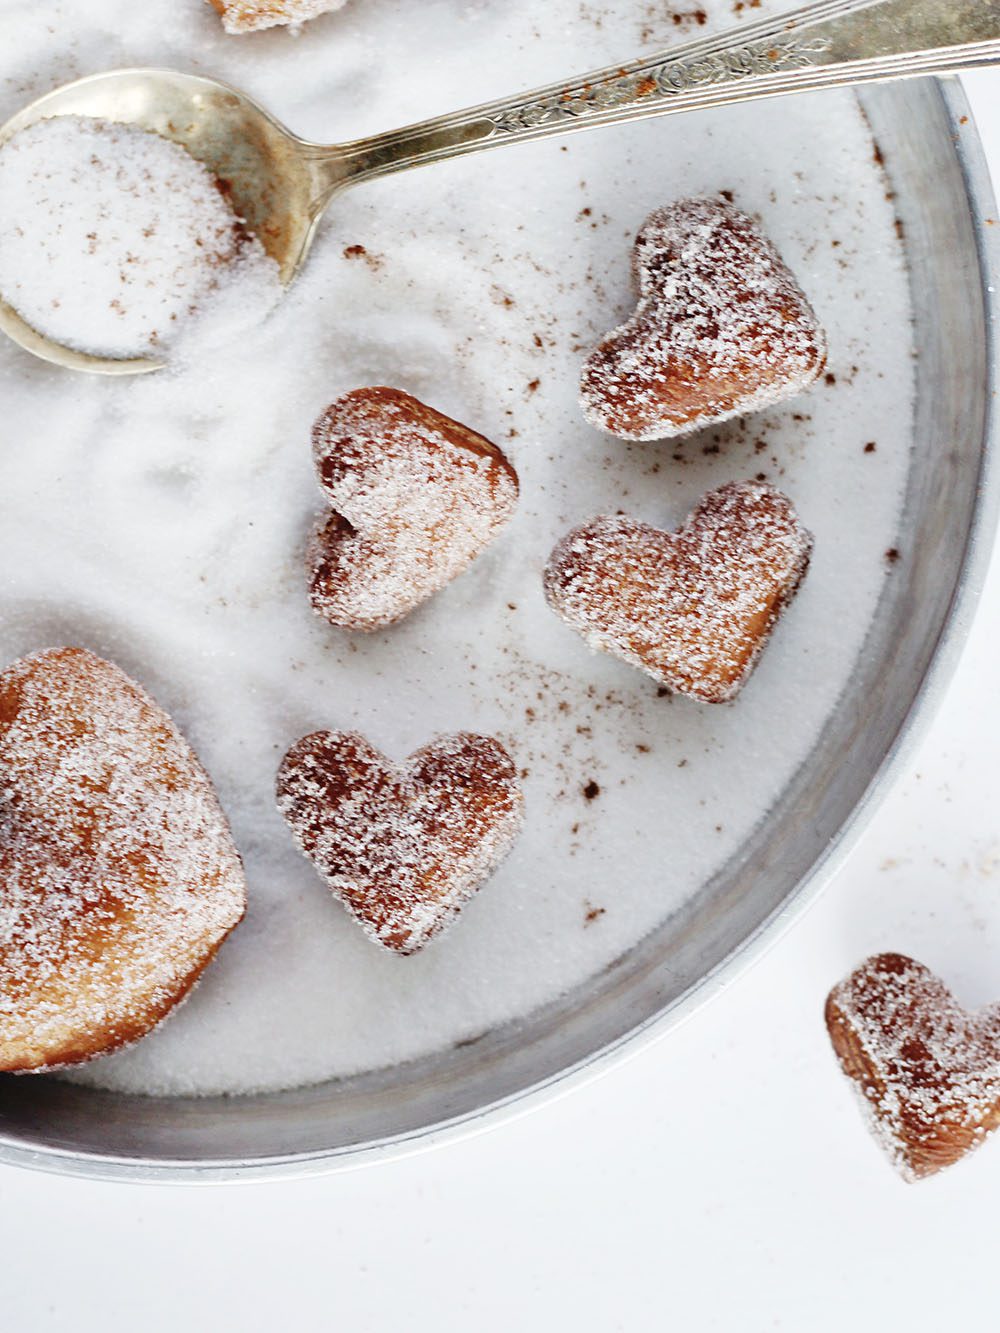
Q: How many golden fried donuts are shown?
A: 7